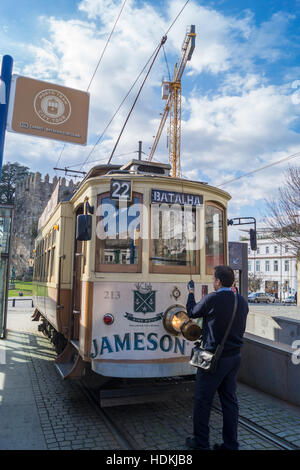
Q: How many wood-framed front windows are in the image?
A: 3